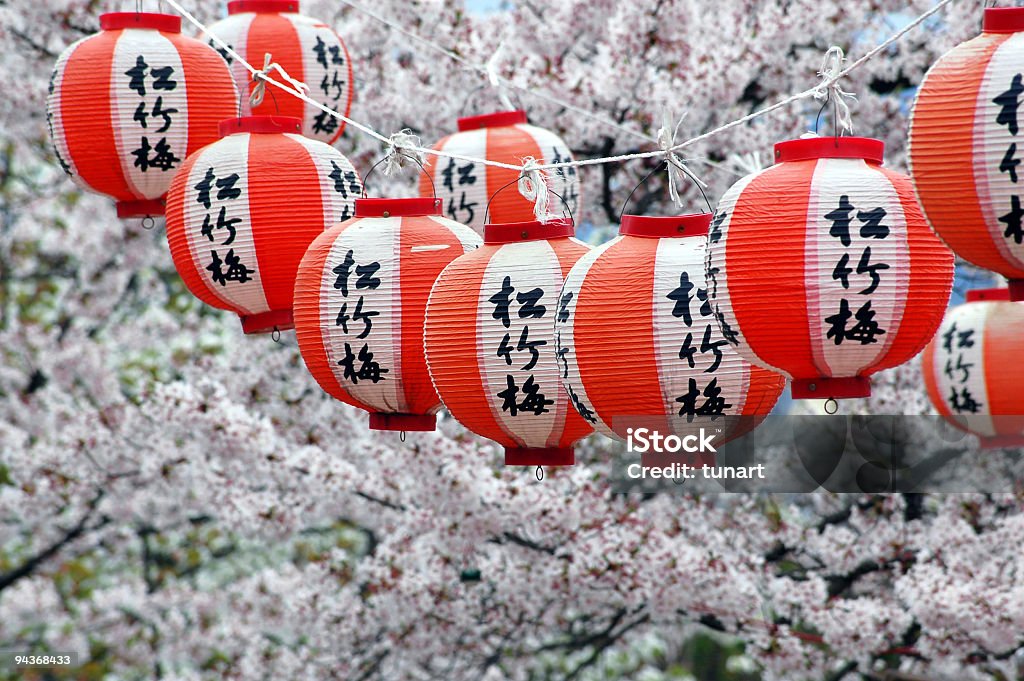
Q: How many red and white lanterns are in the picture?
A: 10